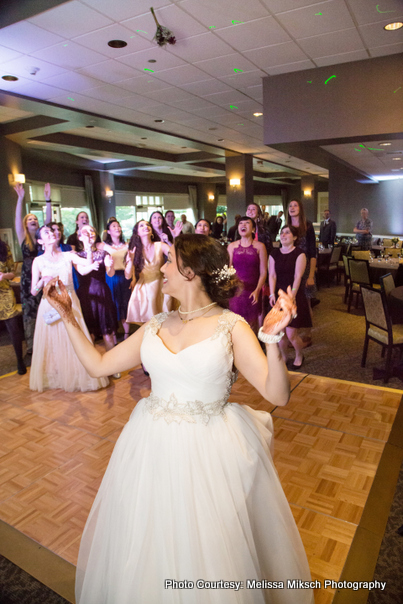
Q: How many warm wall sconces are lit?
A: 5